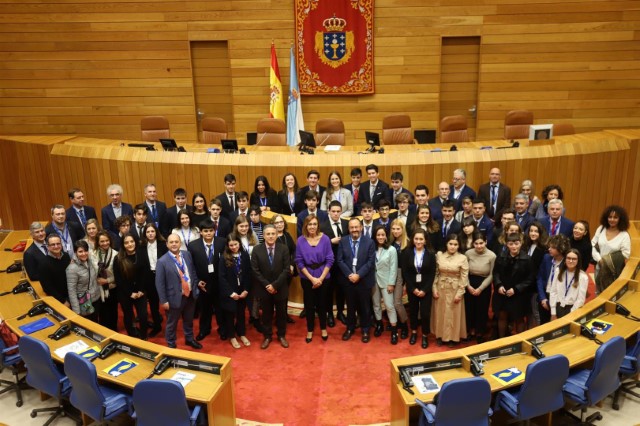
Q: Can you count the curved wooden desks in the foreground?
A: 2